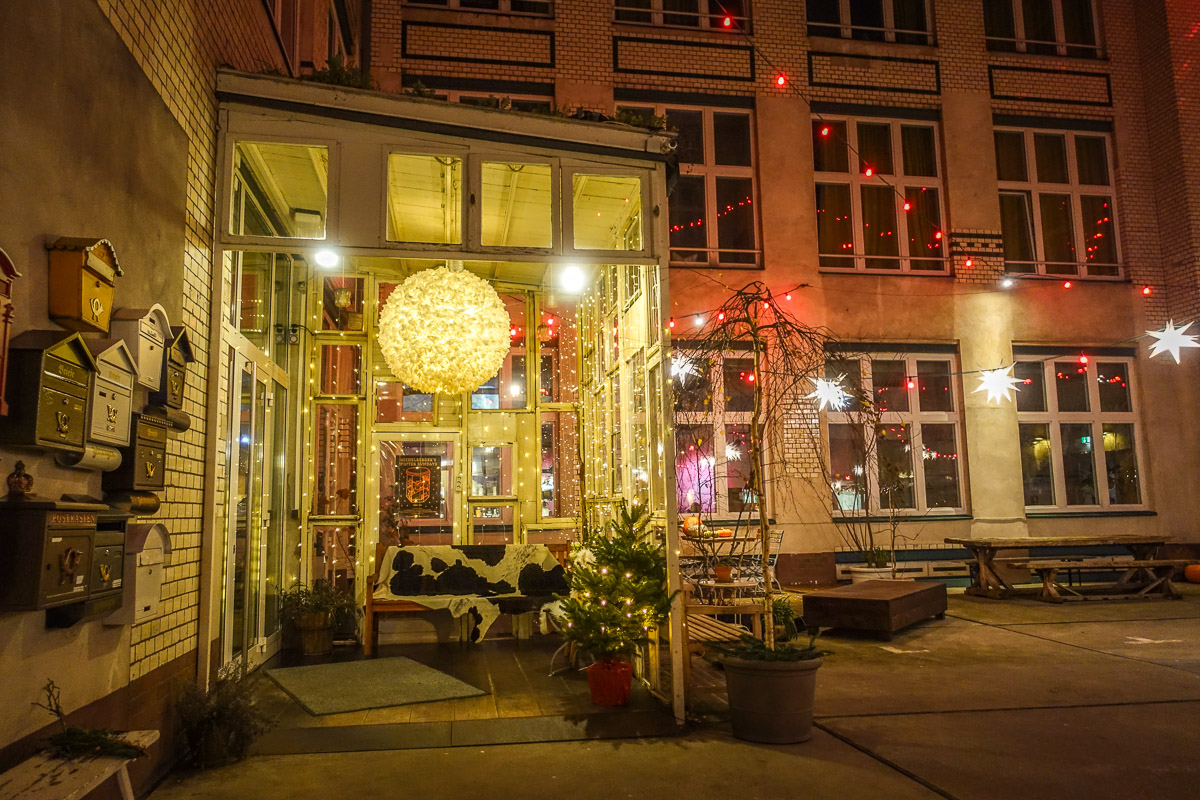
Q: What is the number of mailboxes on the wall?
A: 10